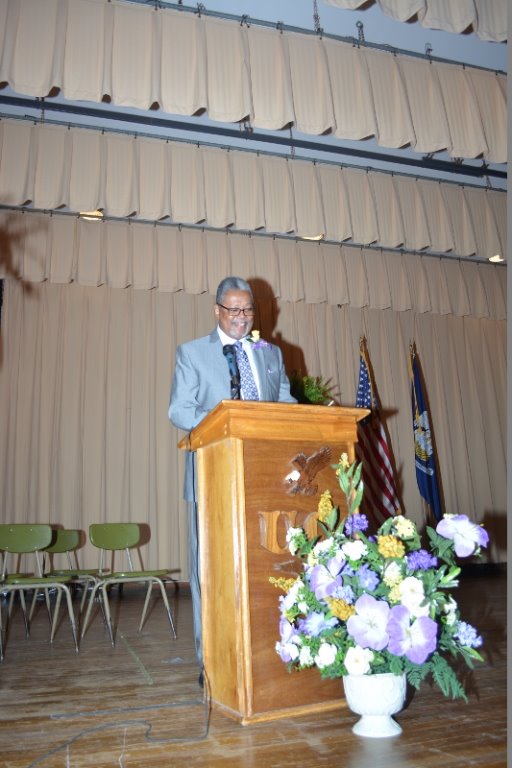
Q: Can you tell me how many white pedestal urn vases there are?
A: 1